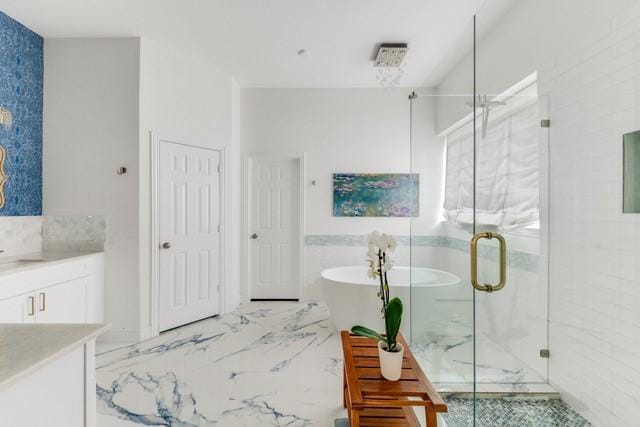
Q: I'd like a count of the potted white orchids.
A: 1